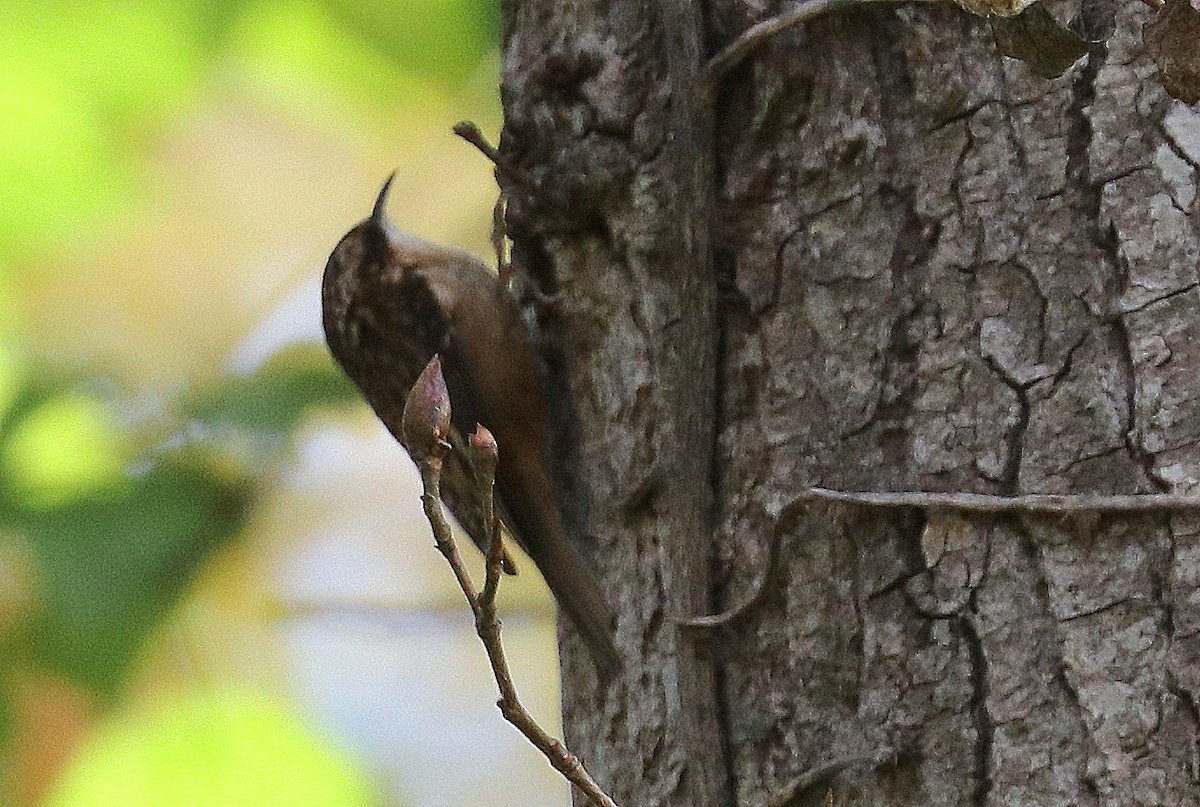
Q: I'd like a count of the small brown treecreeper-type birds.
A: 1